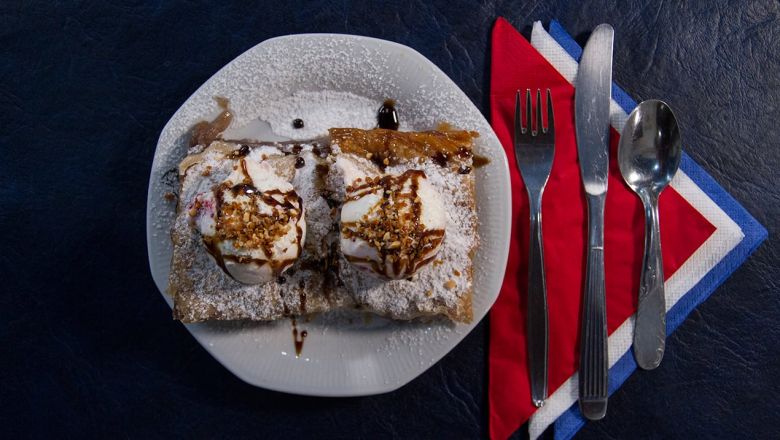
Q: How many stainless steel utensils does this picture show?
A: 3